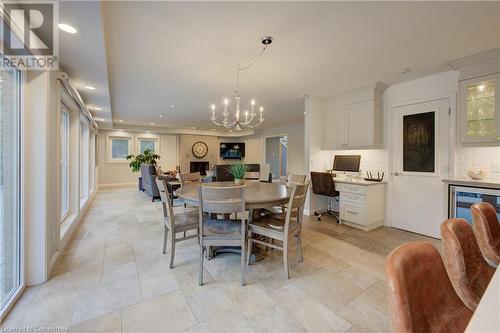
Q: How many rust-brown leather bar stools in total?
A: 3